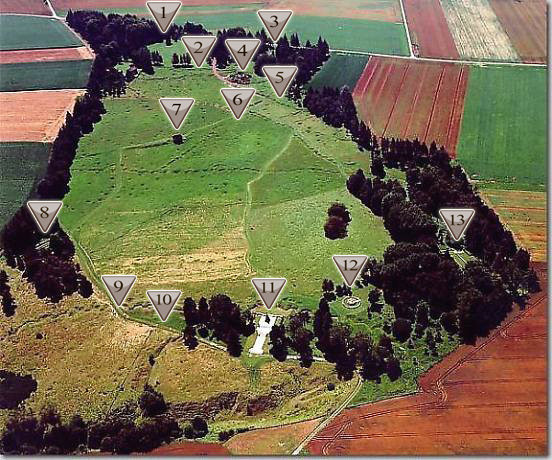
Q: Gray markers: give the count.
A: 13